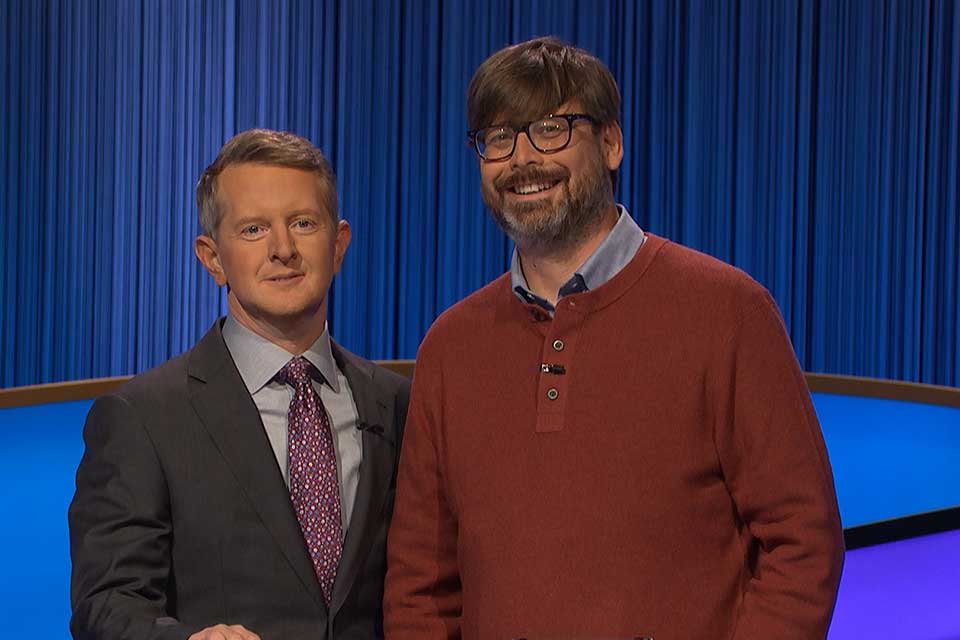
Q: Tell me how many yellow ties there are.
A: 0